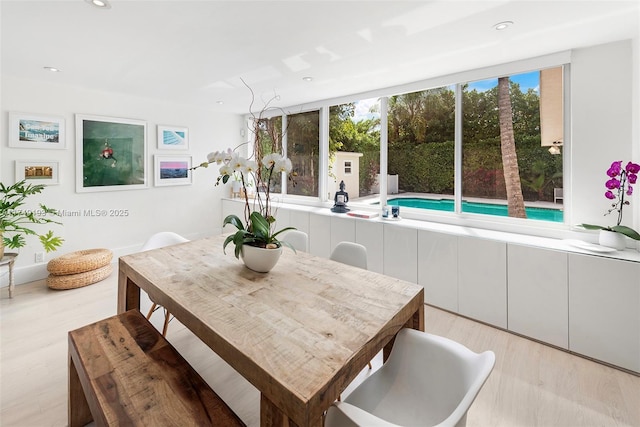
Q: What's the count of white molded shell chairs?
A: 4